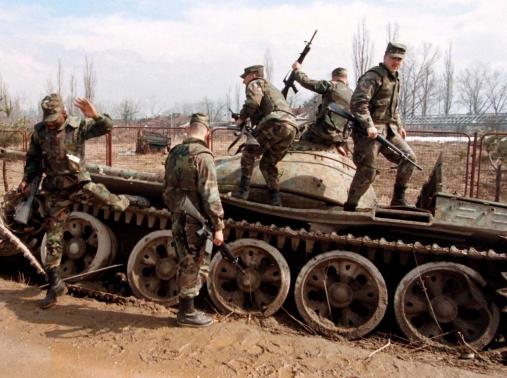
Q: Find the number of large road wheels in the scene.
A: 5